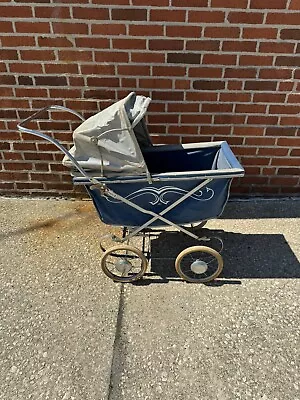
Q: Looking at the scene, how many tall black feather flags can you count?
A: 0